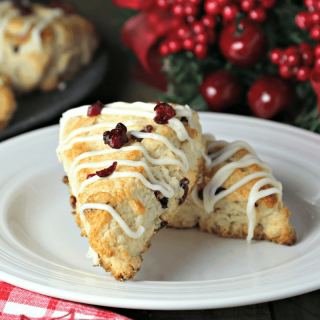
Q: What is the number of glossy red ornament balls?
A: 3